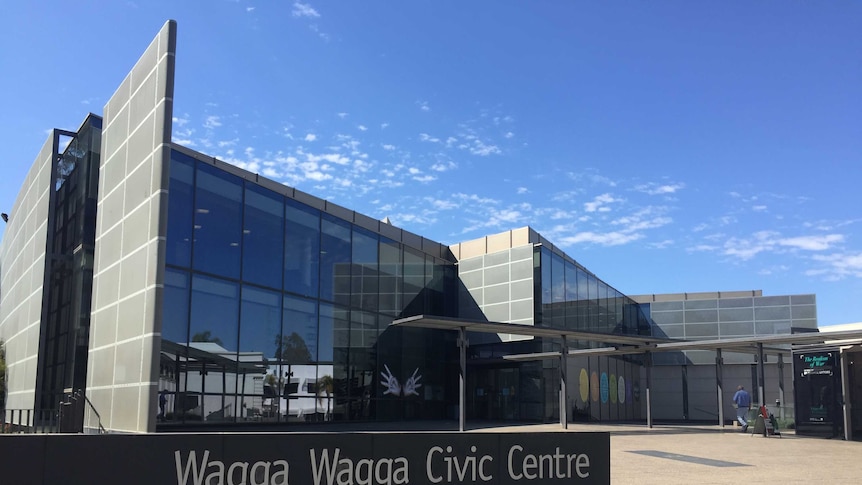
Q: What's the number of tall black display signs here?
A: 1